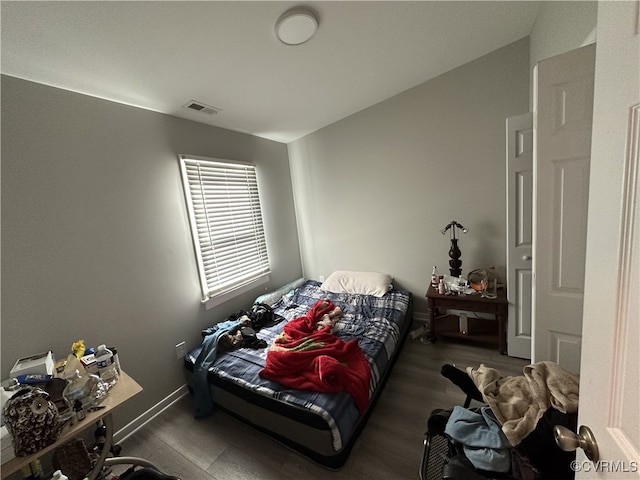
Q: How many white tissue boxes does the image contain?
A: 1